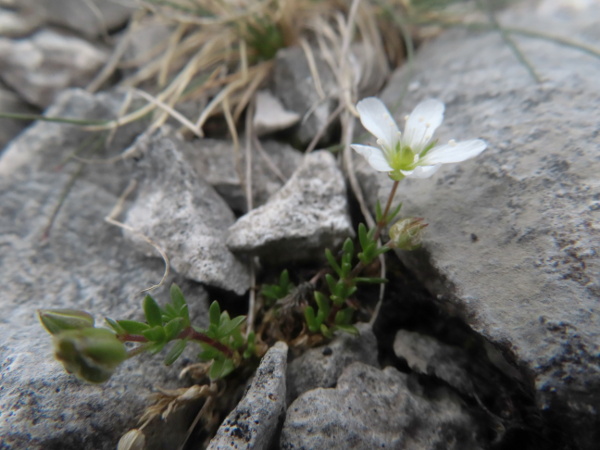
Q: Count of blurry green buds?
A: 2